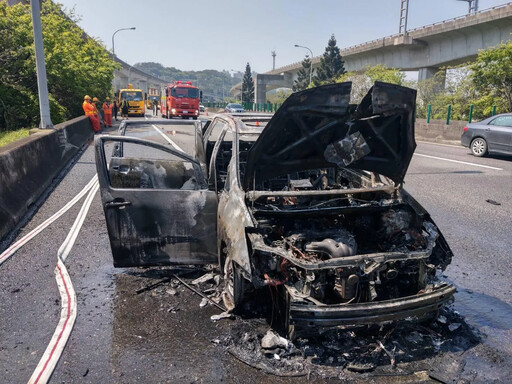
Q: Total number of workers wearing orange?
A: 3